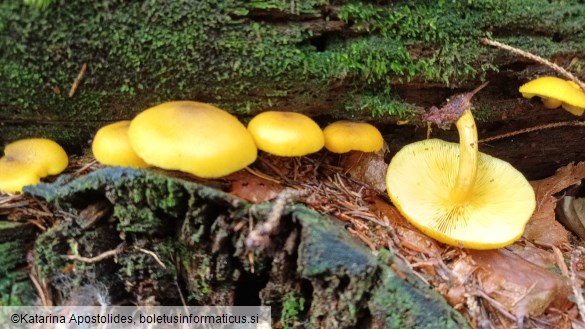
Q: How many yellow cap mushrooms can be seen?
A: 7